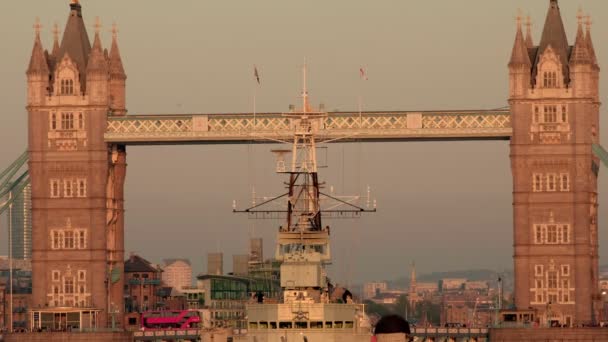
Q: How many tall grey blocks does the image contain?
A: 3